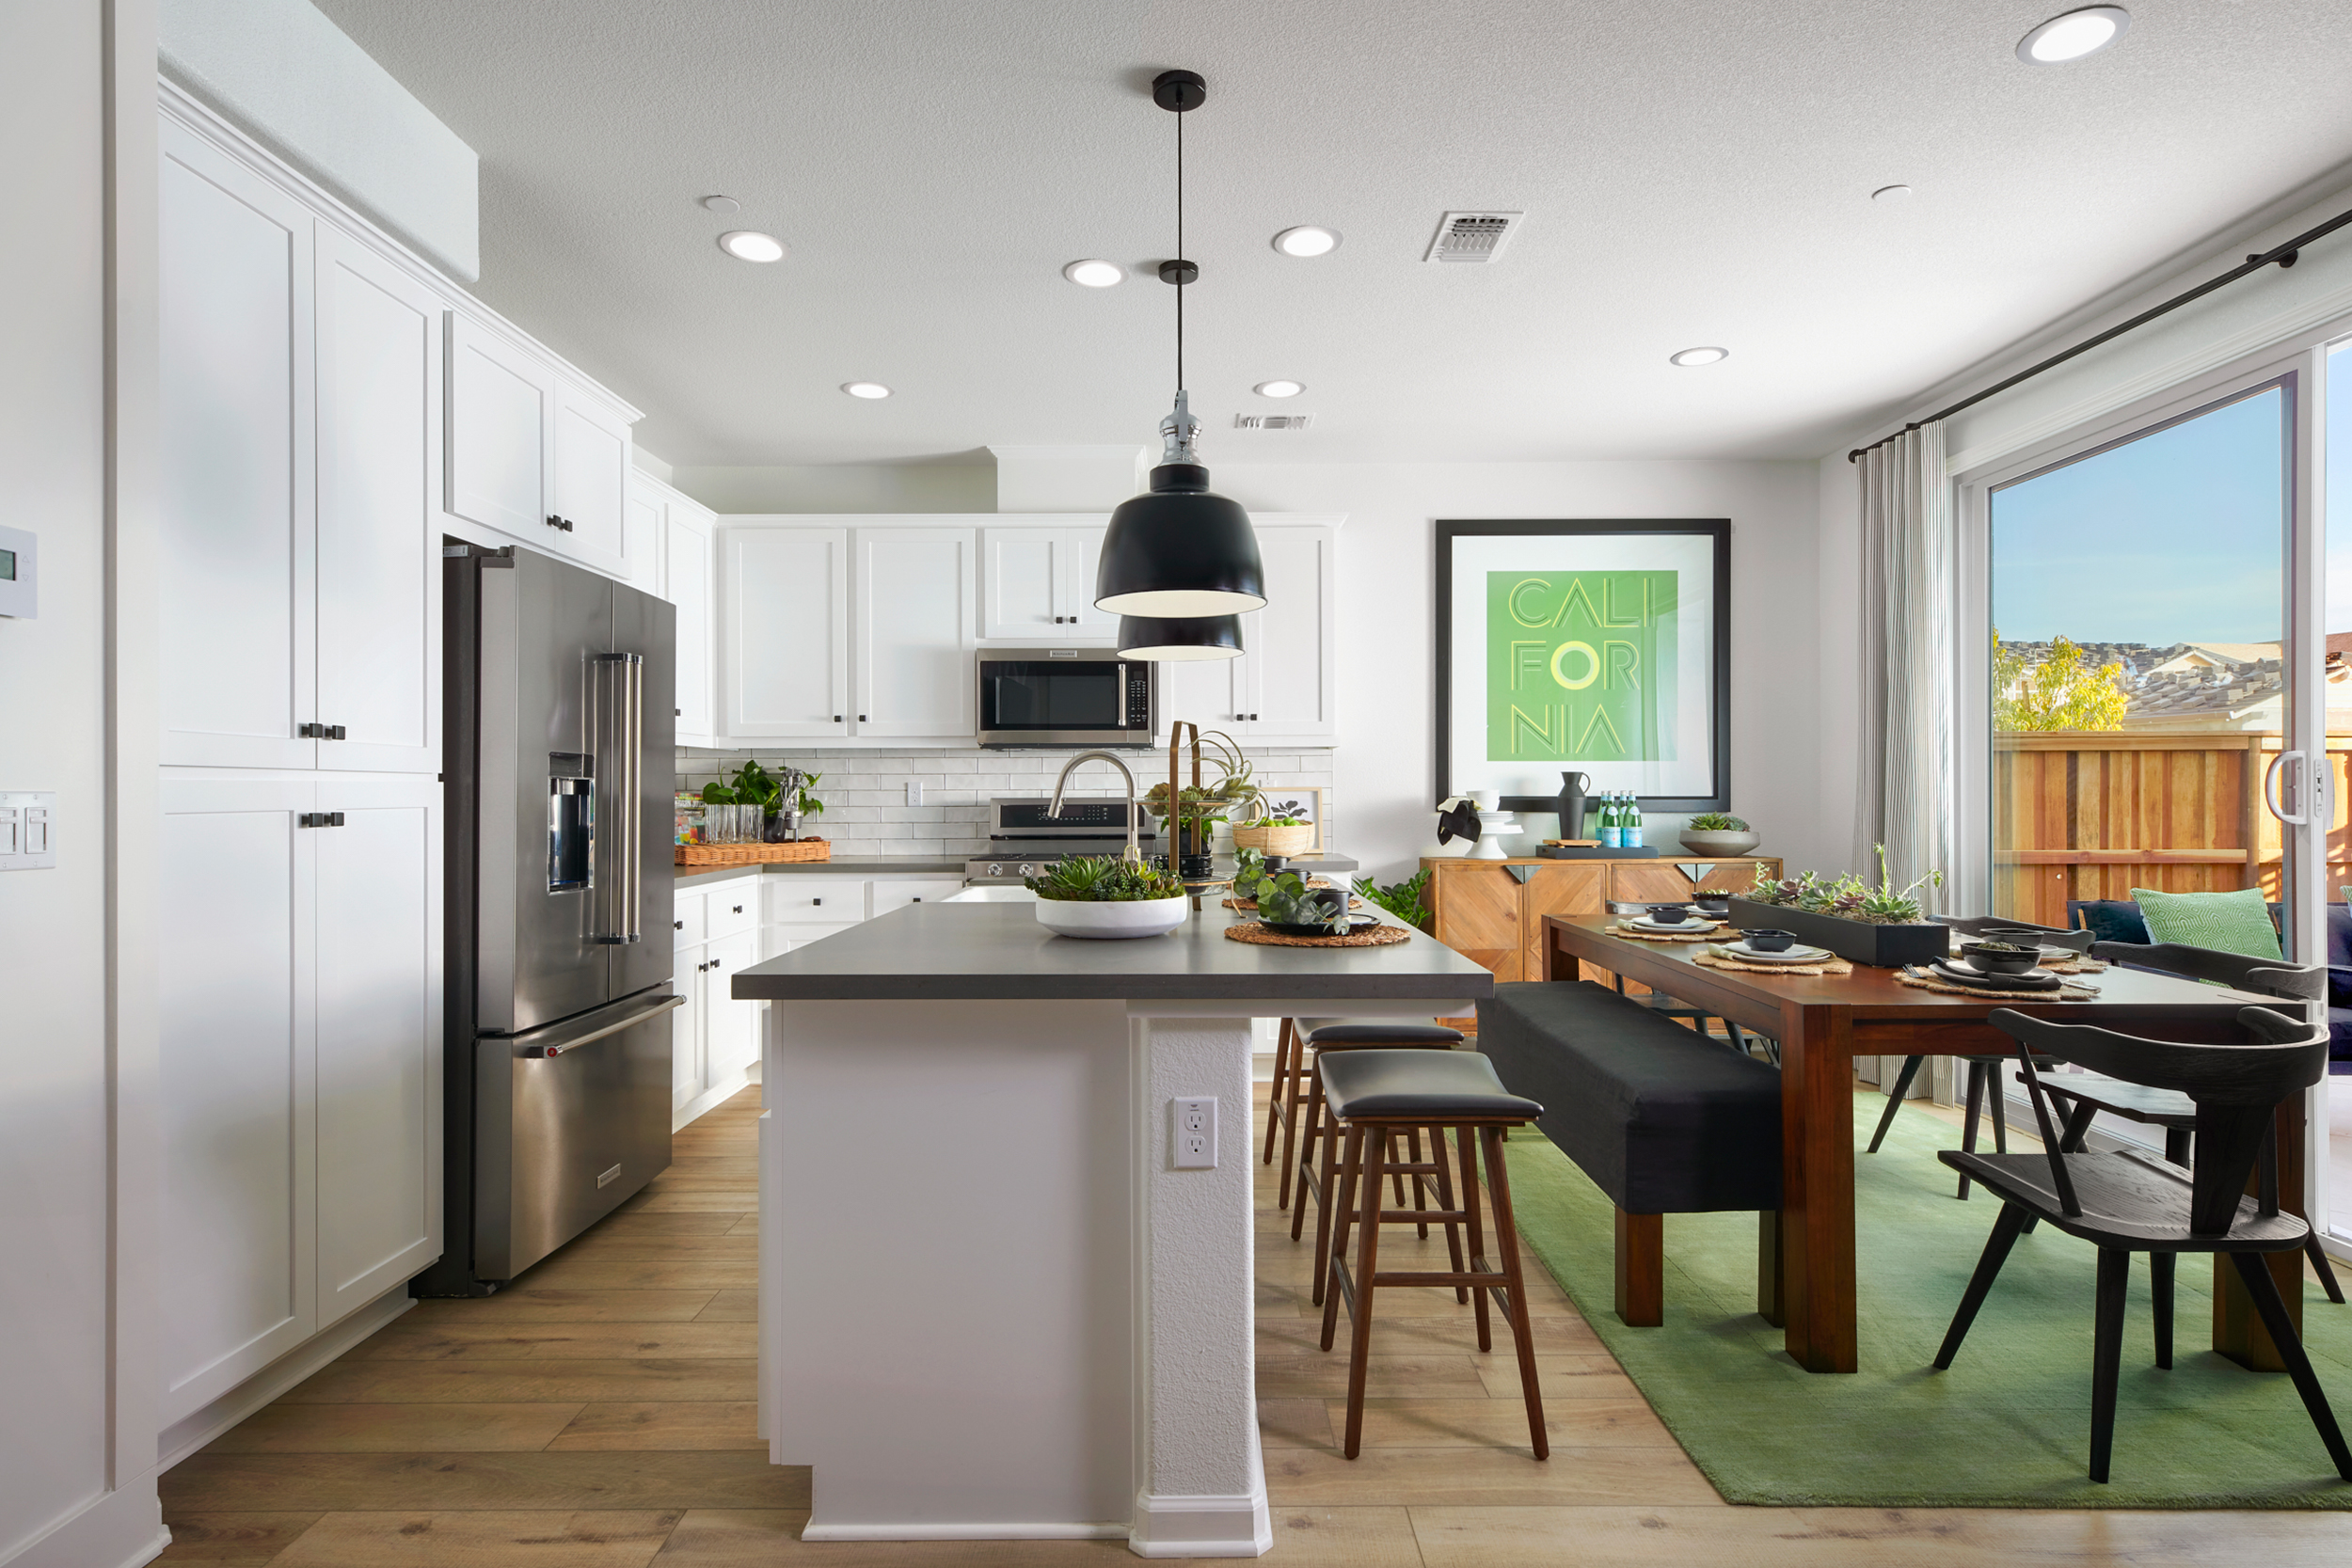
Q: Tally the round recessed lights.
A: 7